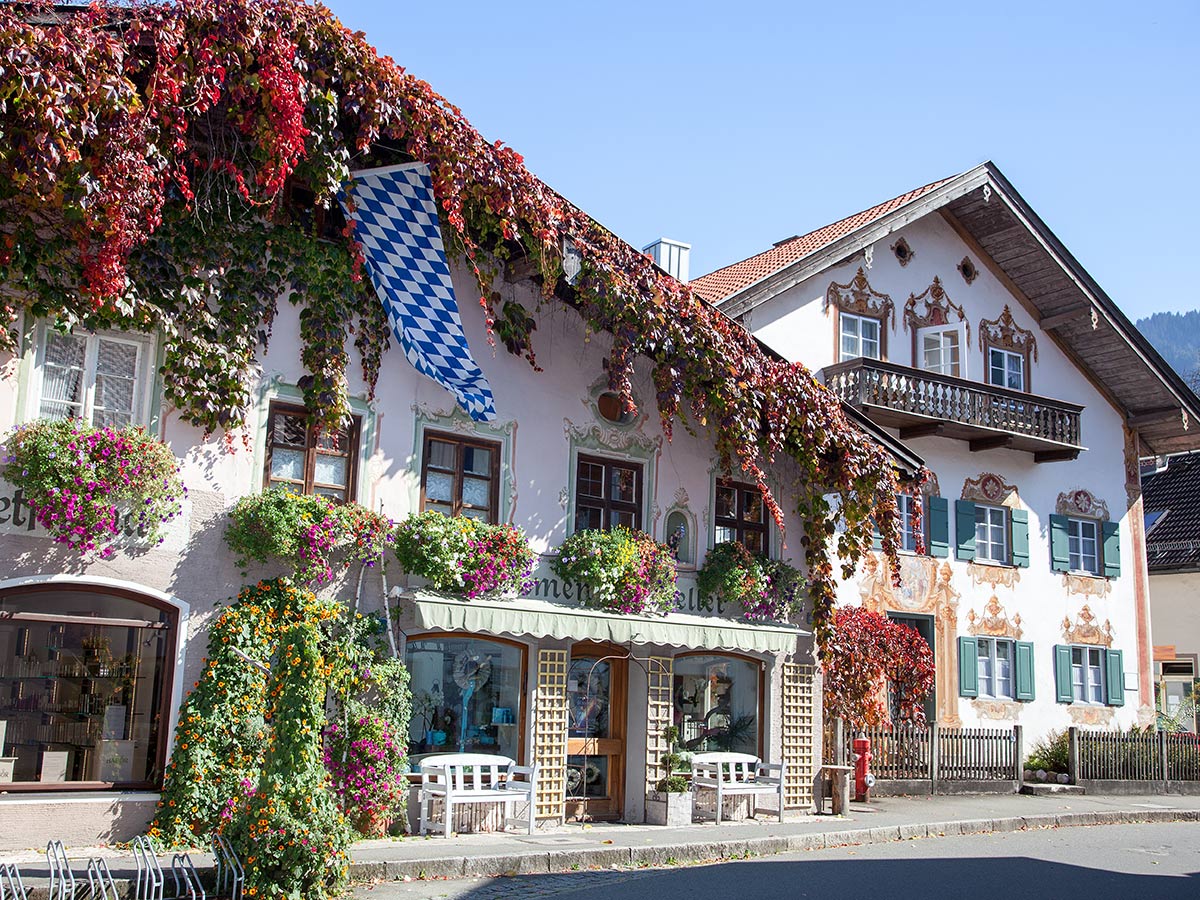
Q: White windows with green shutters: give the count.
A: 5